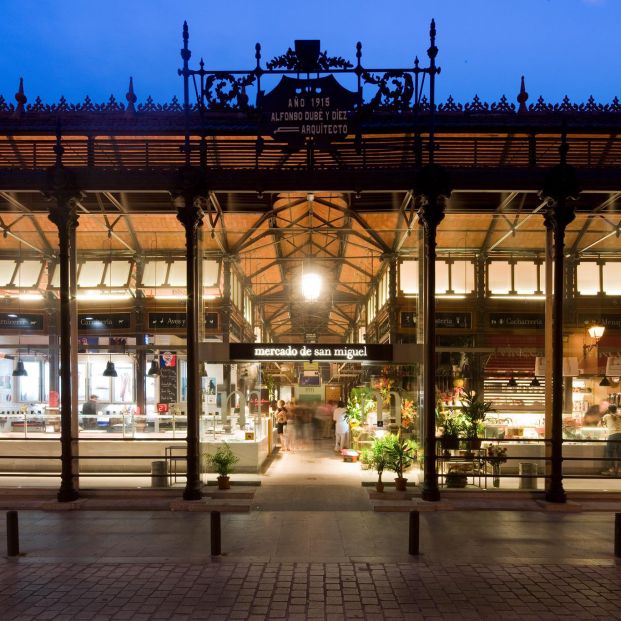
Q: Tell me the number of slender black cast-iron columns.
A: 4